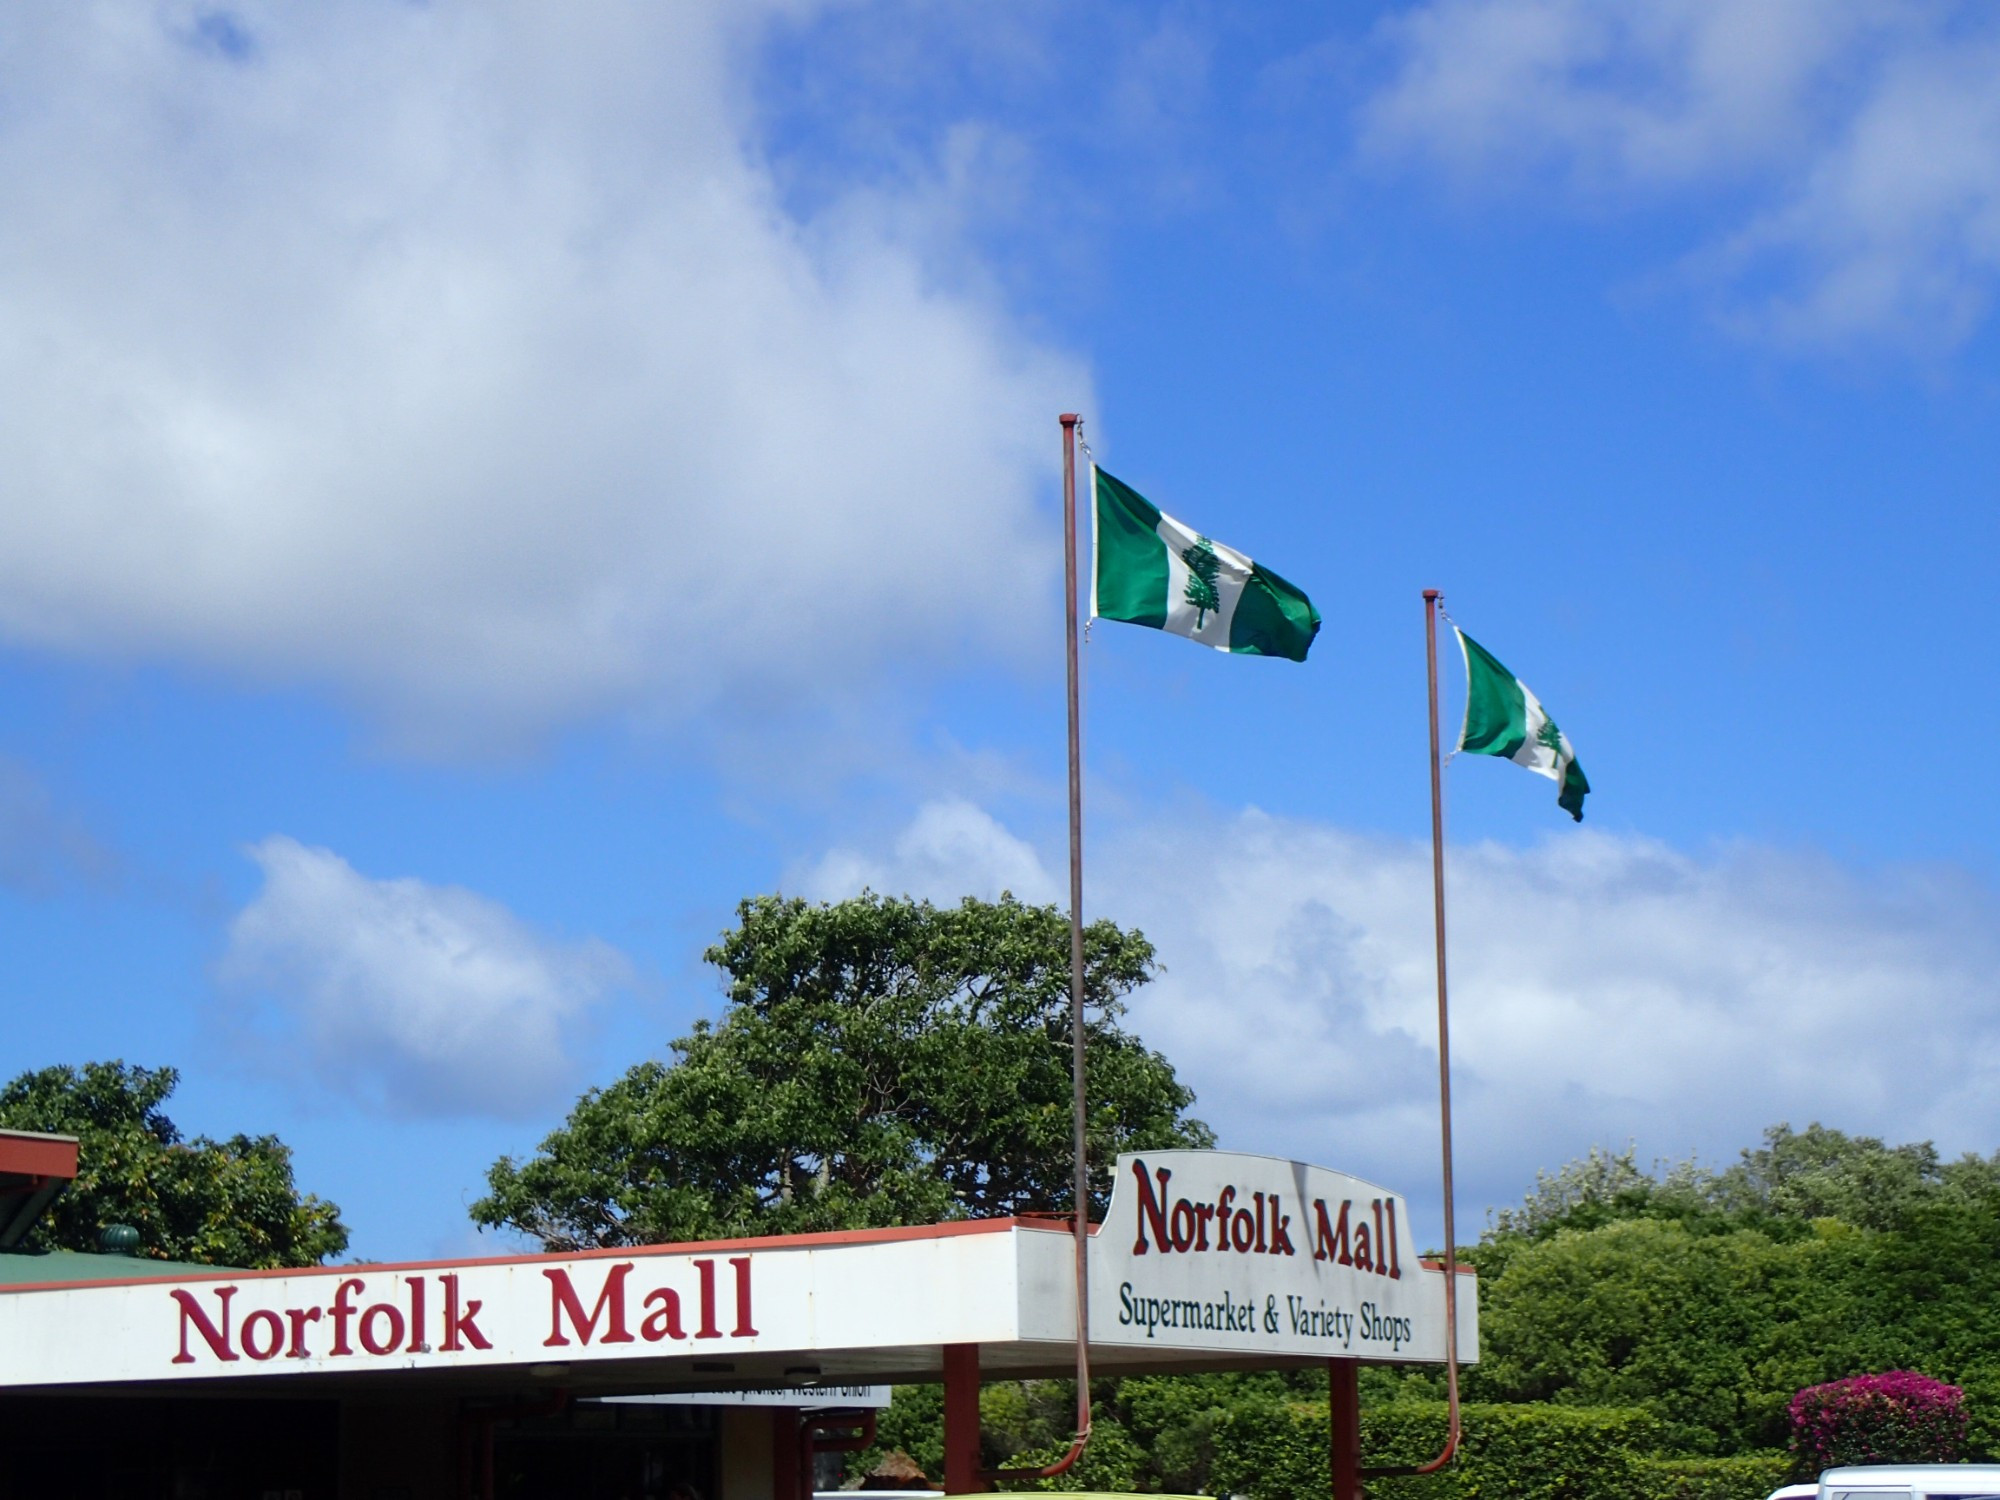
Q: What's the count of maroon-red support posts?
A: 2